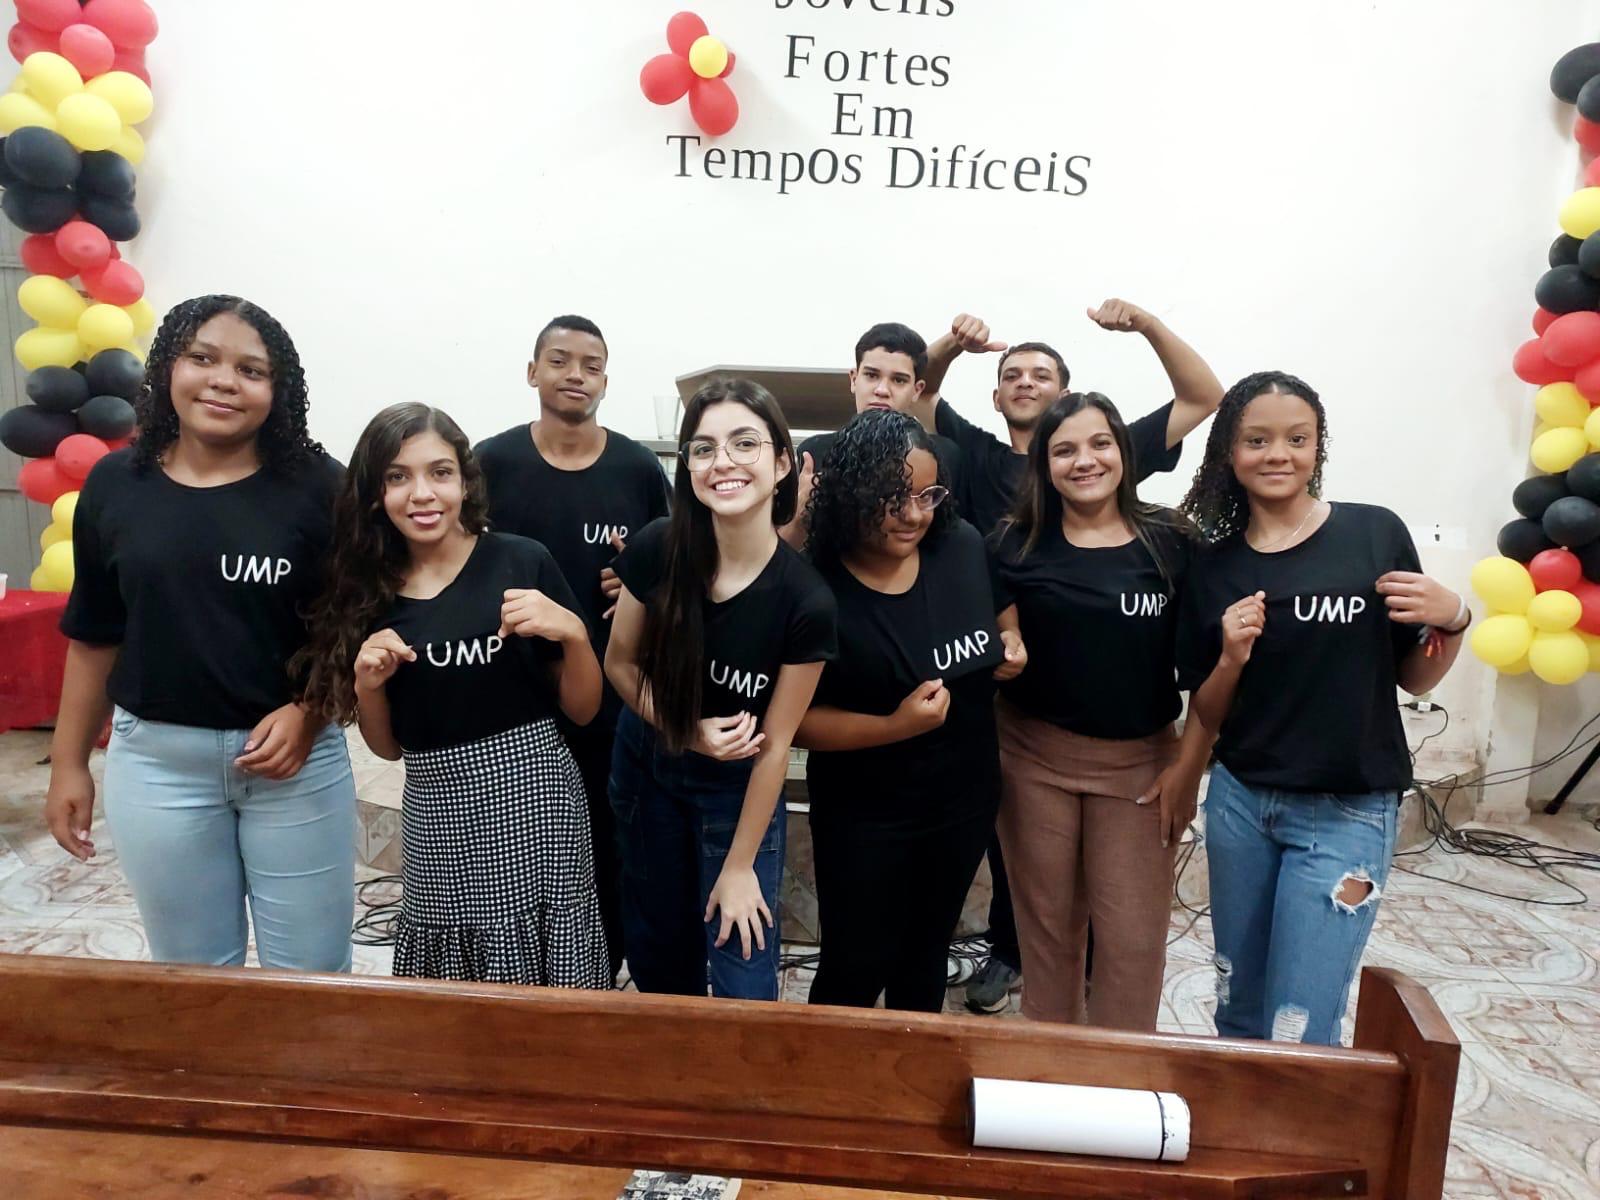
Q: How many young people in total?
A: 9